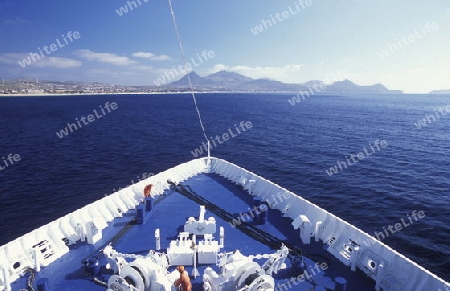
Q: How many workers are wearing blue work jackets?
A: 0